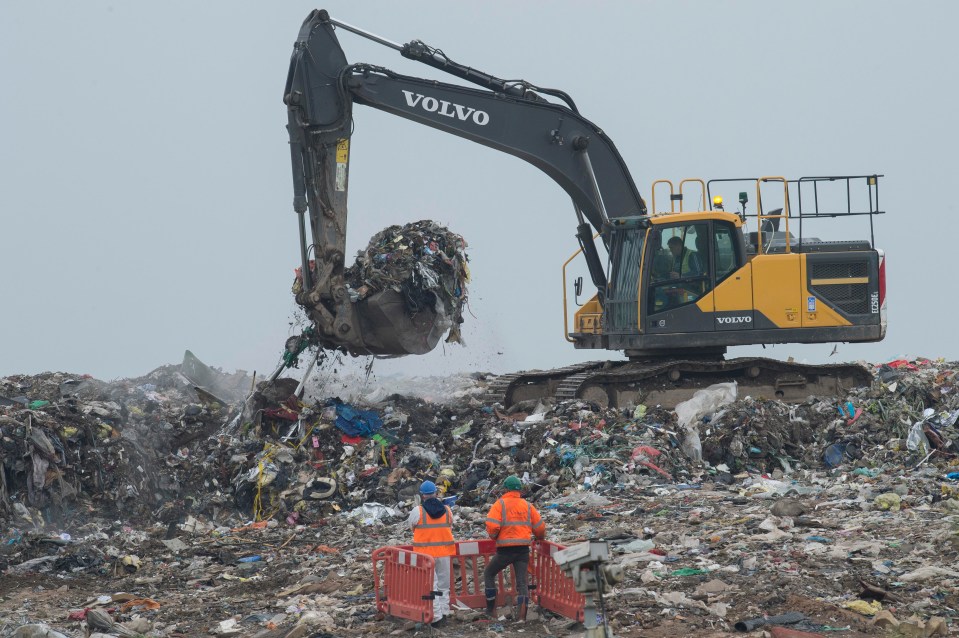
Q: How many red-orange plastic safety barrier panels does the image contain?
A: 3